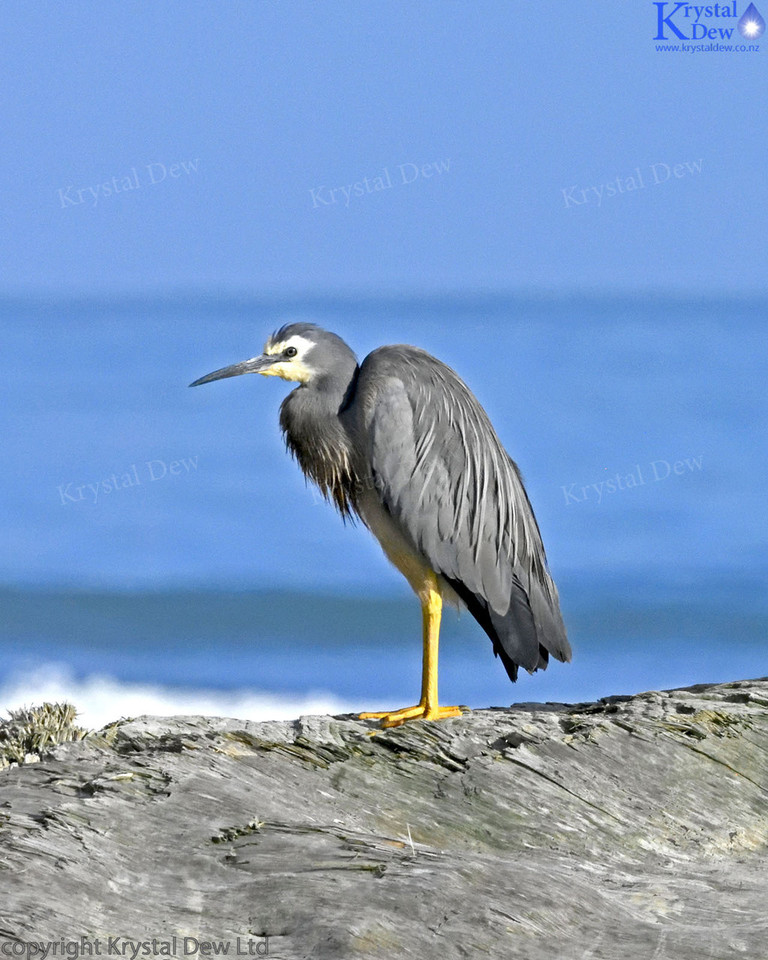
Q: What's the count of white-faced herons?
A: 1